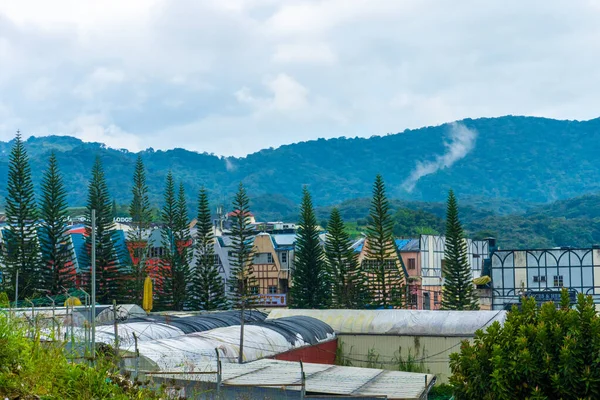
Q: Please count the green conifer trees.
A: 12